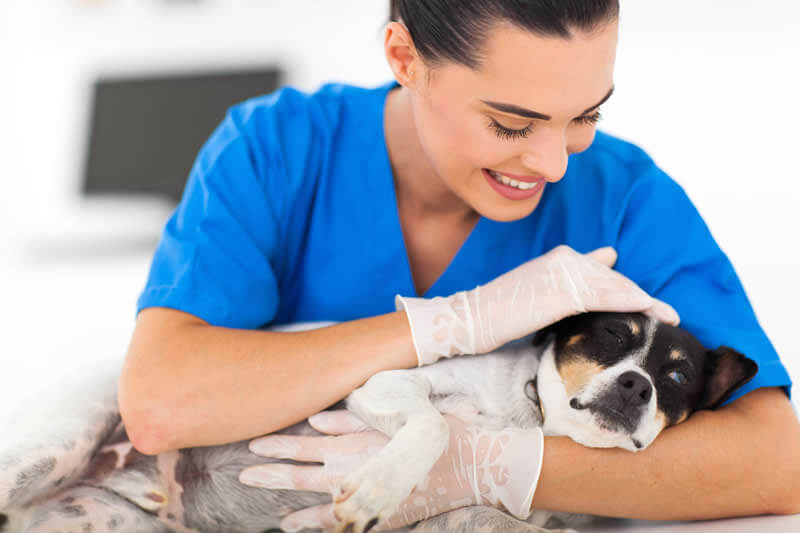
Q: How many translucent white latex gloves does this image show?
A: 2